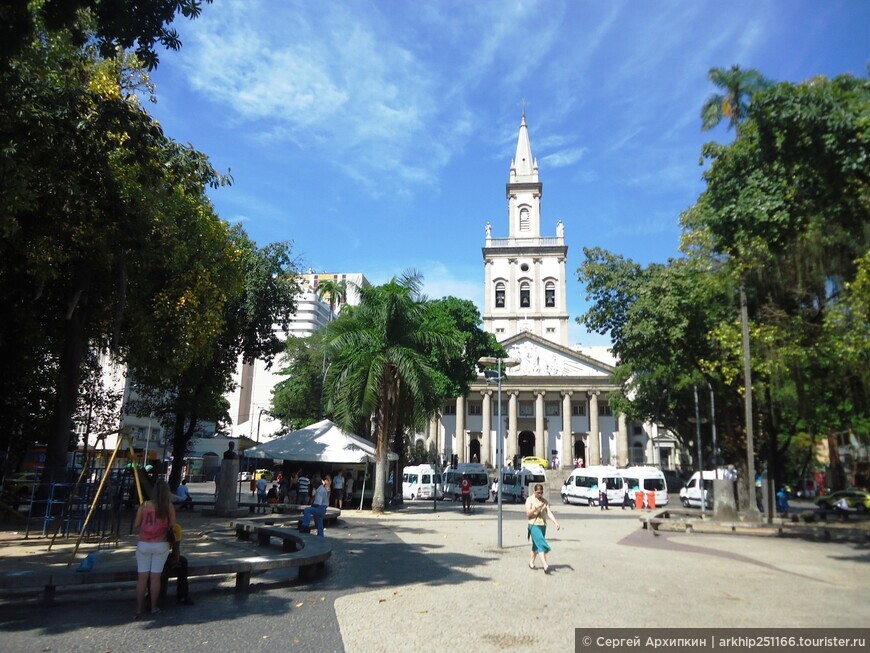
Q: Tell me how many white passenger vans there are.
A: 6